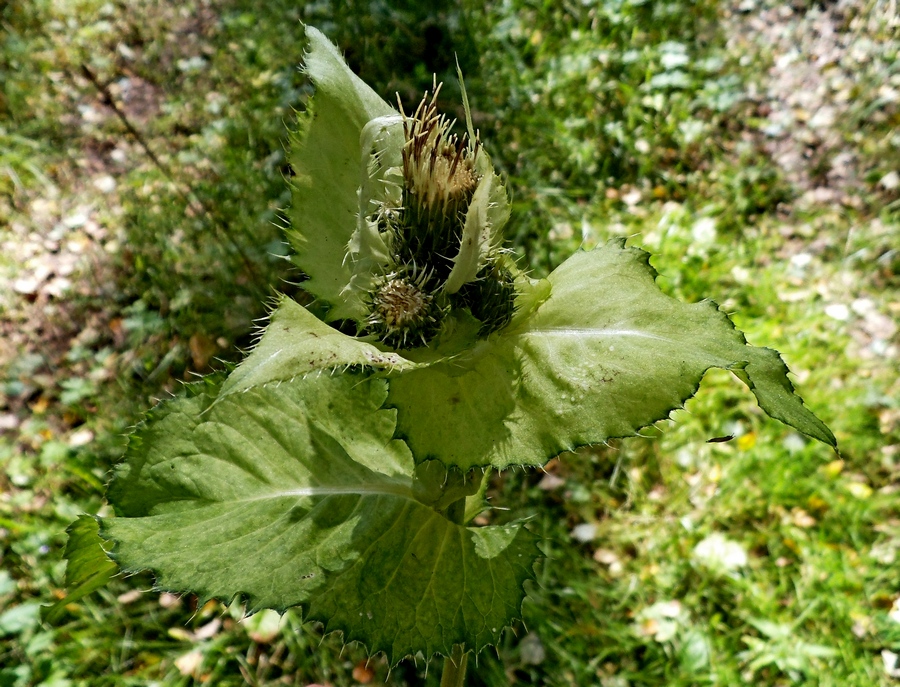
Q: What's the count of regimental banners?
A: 0